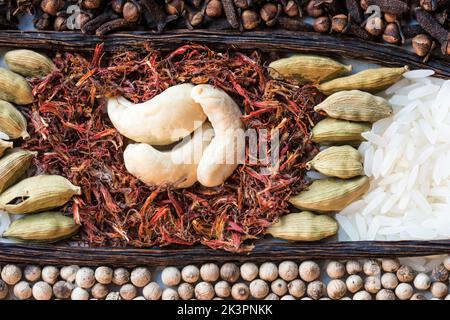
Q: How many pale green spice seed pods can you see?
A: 14